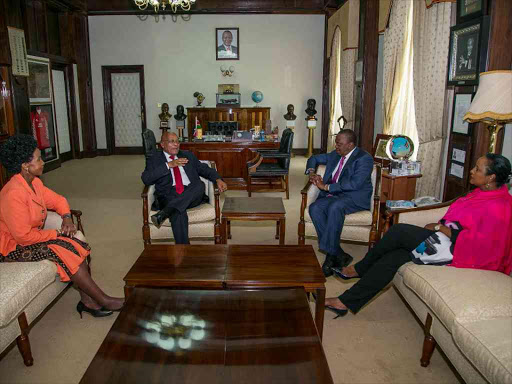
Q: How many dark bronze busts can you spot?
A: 4